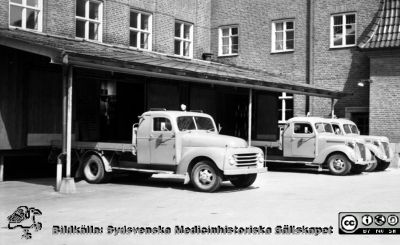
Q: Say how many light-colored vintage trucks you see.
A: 3